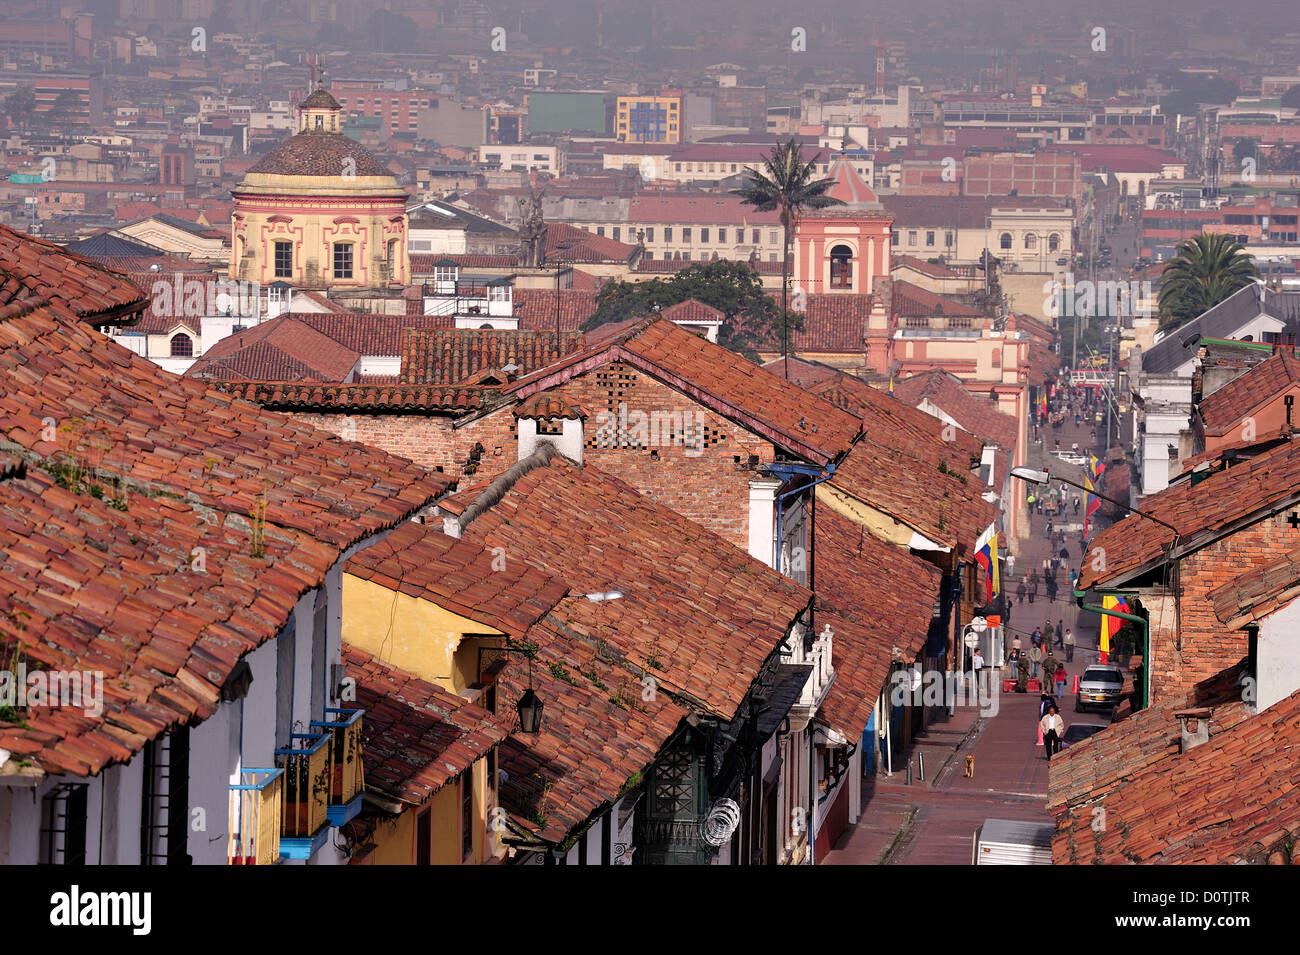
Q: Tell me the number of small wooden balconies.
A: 3